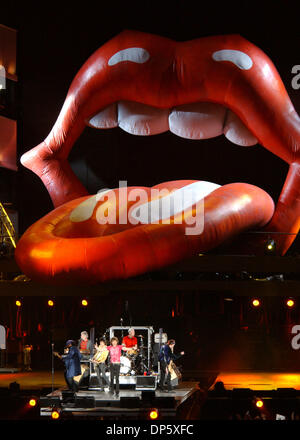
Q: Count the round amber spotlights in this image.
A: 9